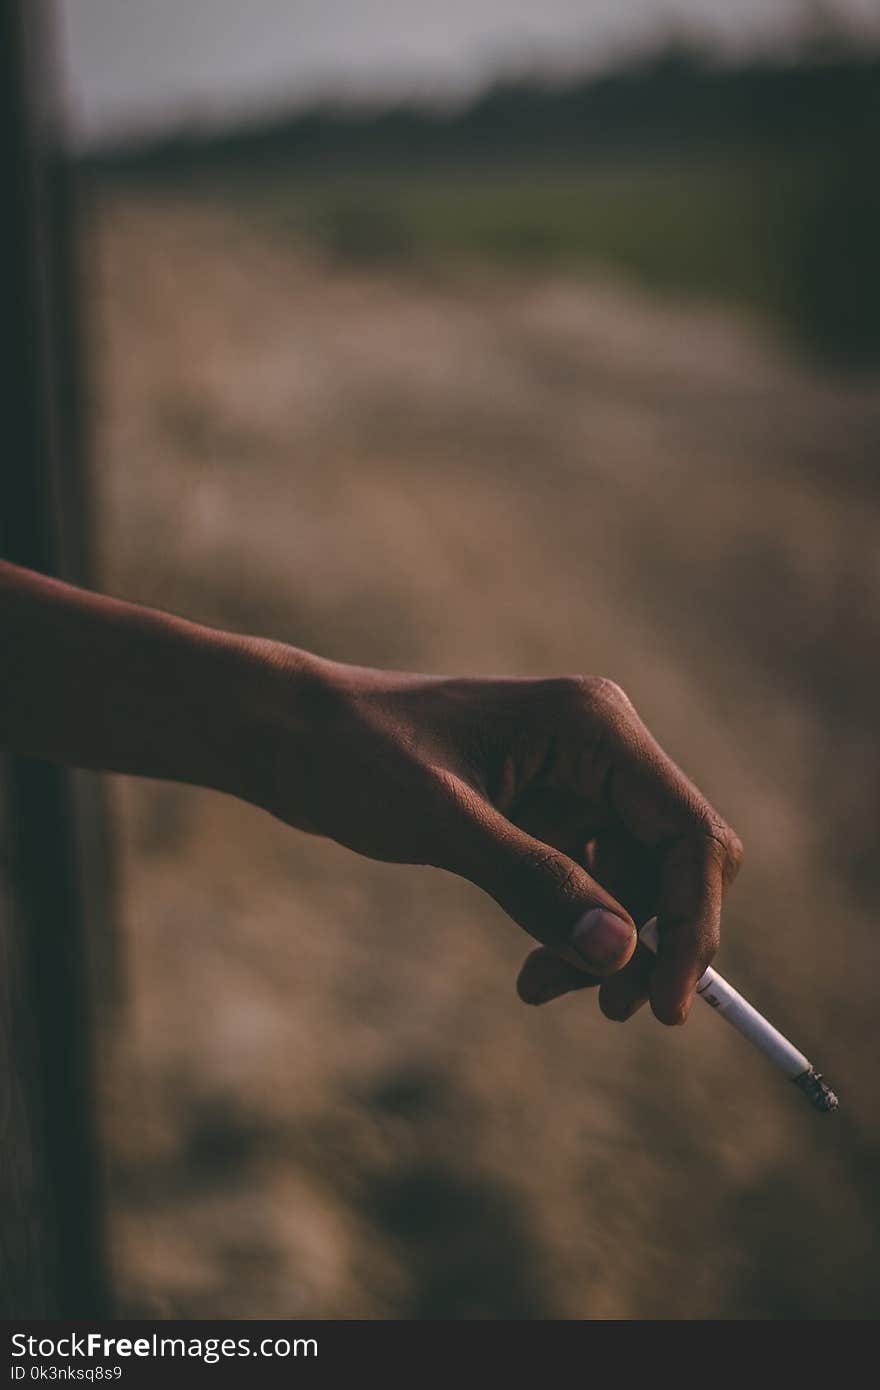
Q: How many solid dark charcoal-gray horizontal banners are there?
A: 1